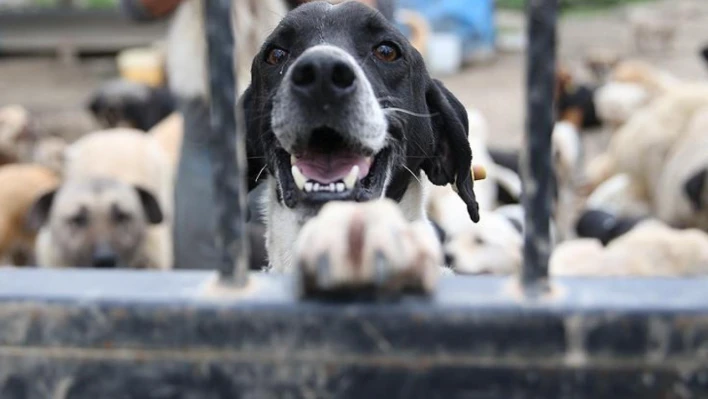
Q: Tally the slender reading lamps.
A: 0